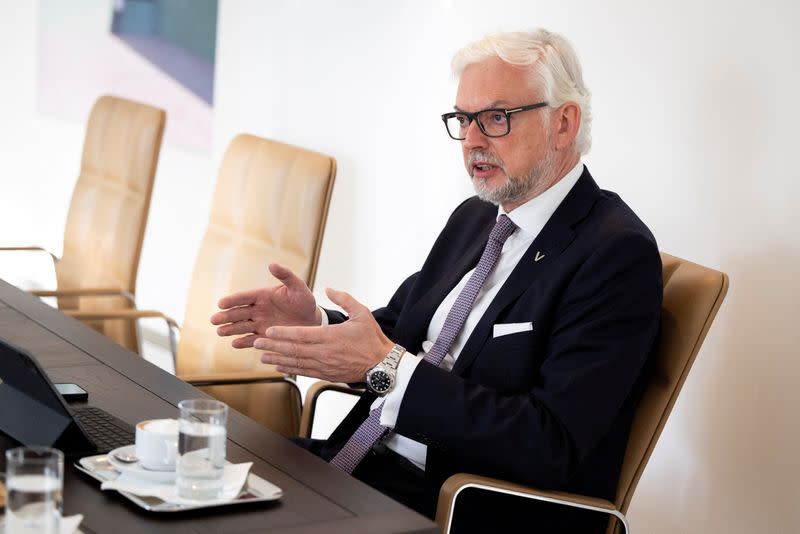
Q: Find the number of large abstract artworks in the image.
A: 1